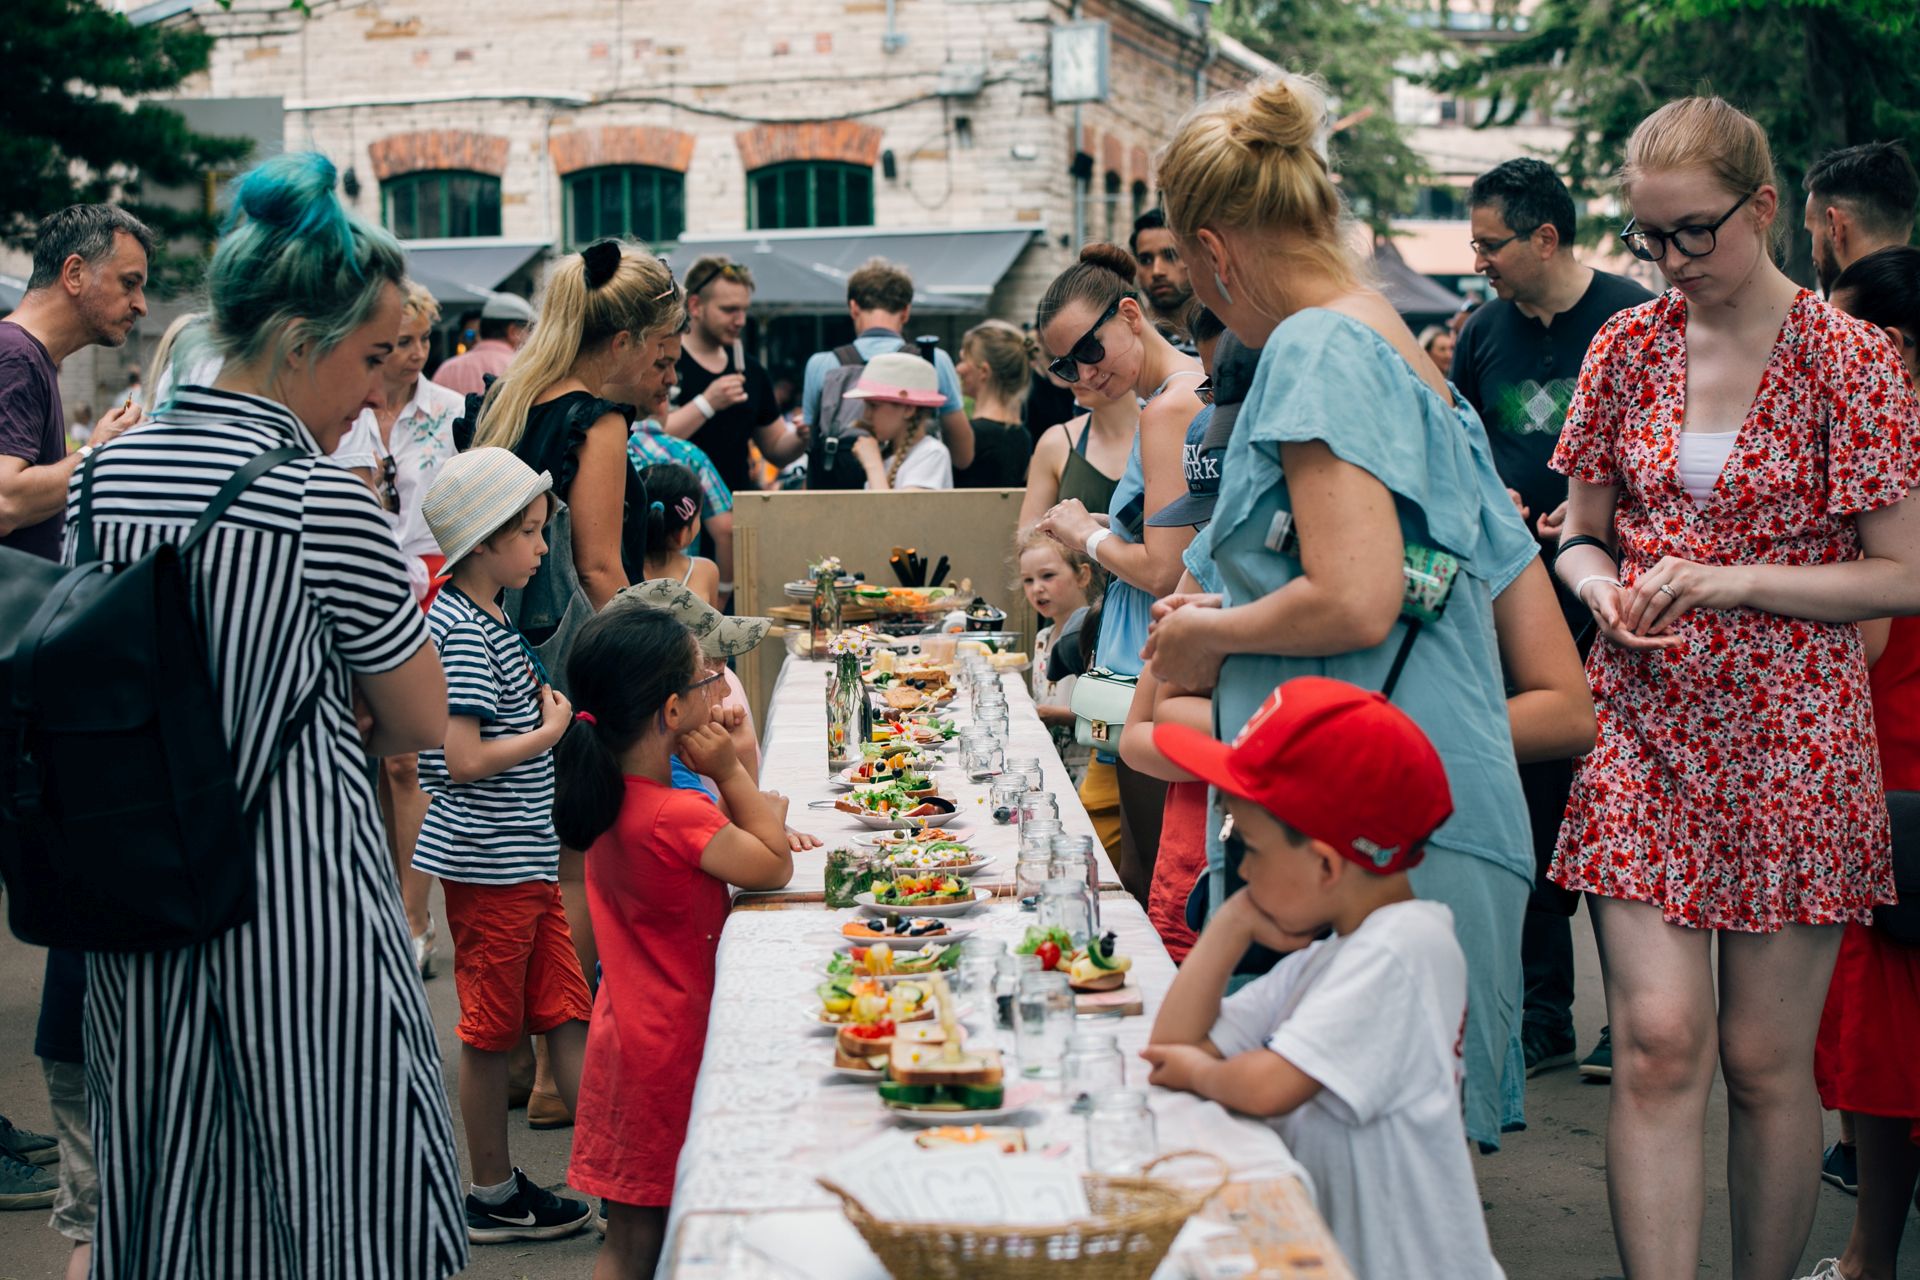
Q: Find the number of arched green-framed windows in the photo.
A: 3